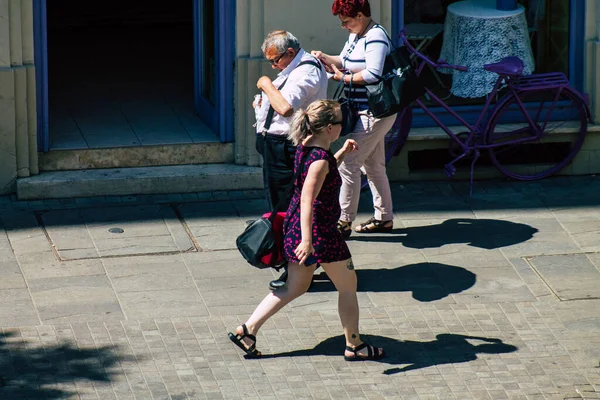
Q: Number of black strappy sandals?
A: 4